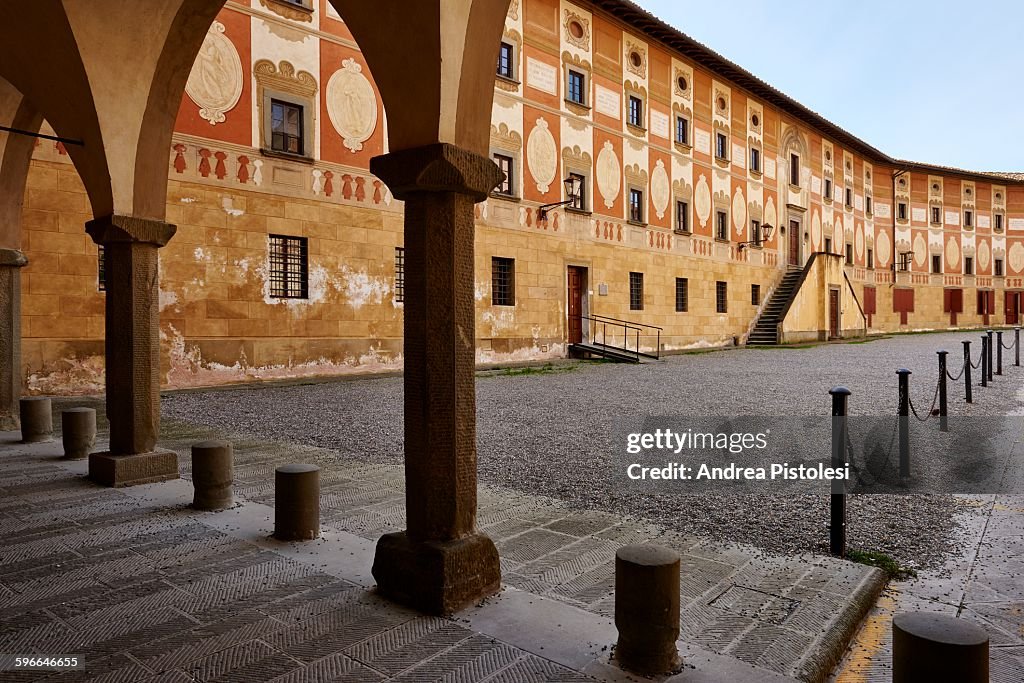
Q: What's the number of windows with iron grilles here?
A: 8